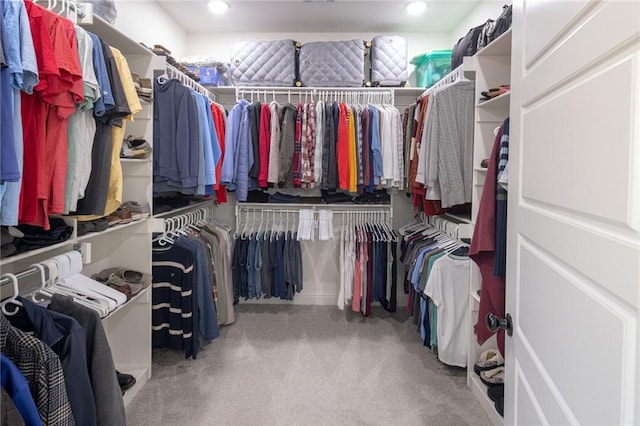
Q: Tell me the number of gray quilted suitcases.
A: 3